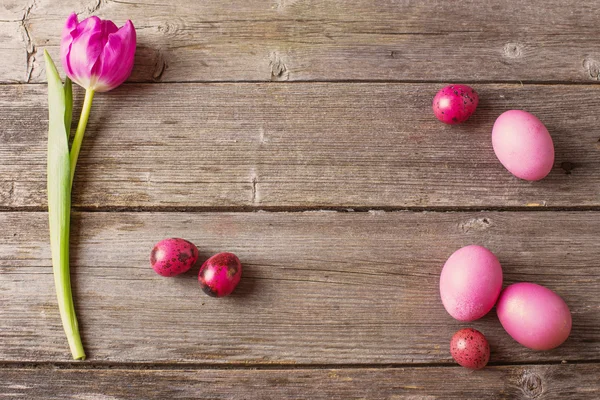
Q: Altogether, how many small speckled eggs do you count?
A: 4